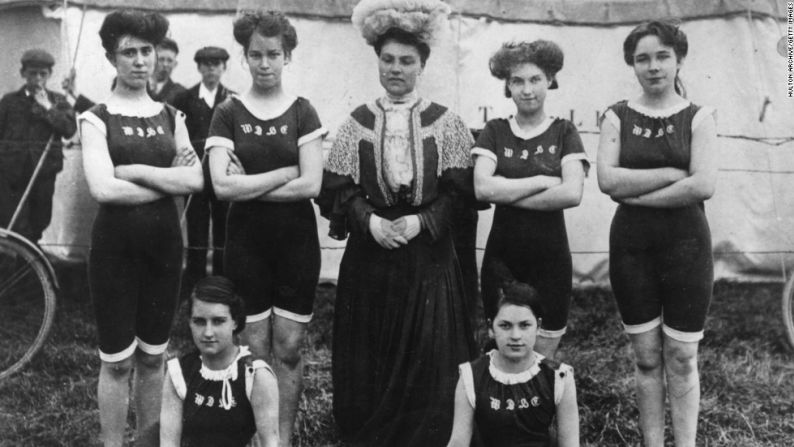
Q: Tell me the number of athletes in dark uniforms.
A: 6